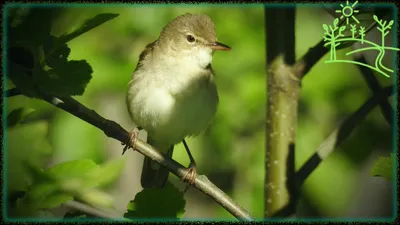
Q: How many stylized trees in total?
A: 4